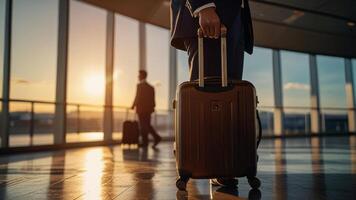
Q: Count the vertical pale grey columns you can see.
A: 8